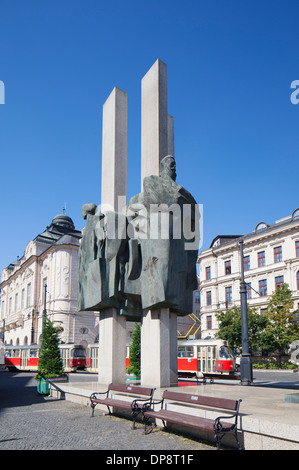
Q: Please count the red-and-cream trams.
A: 2